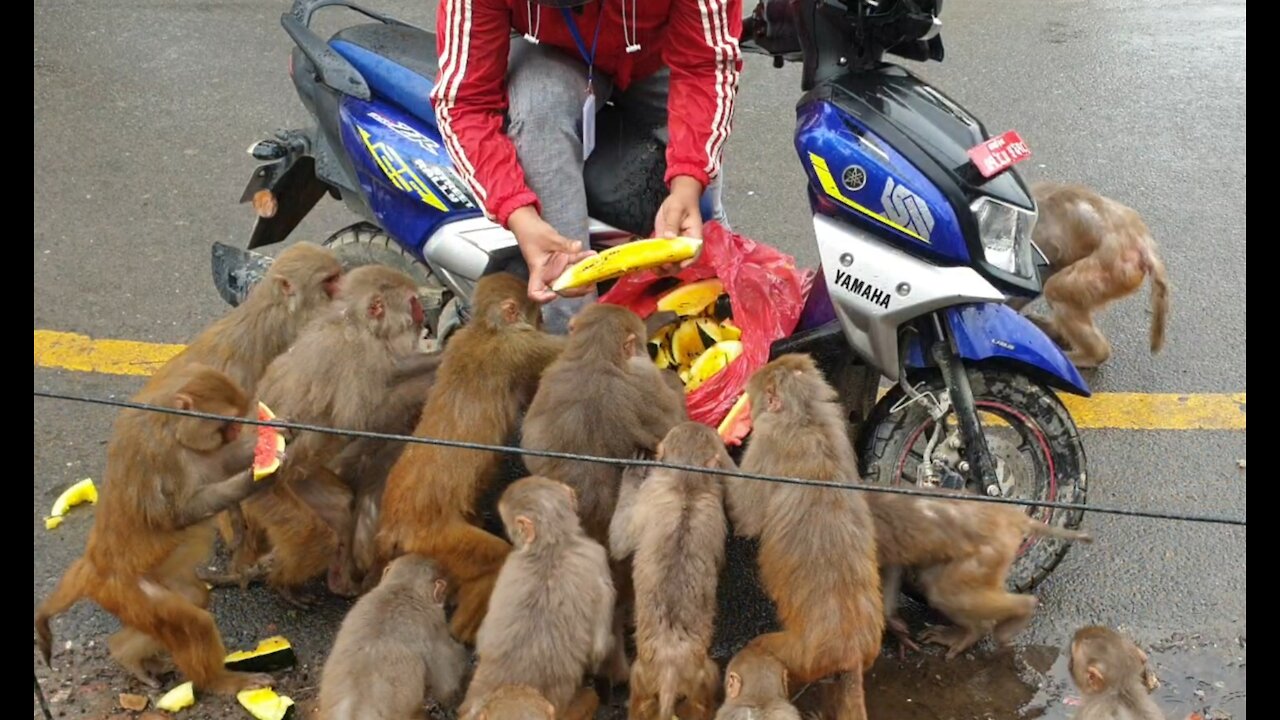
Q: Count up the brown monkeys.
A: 14